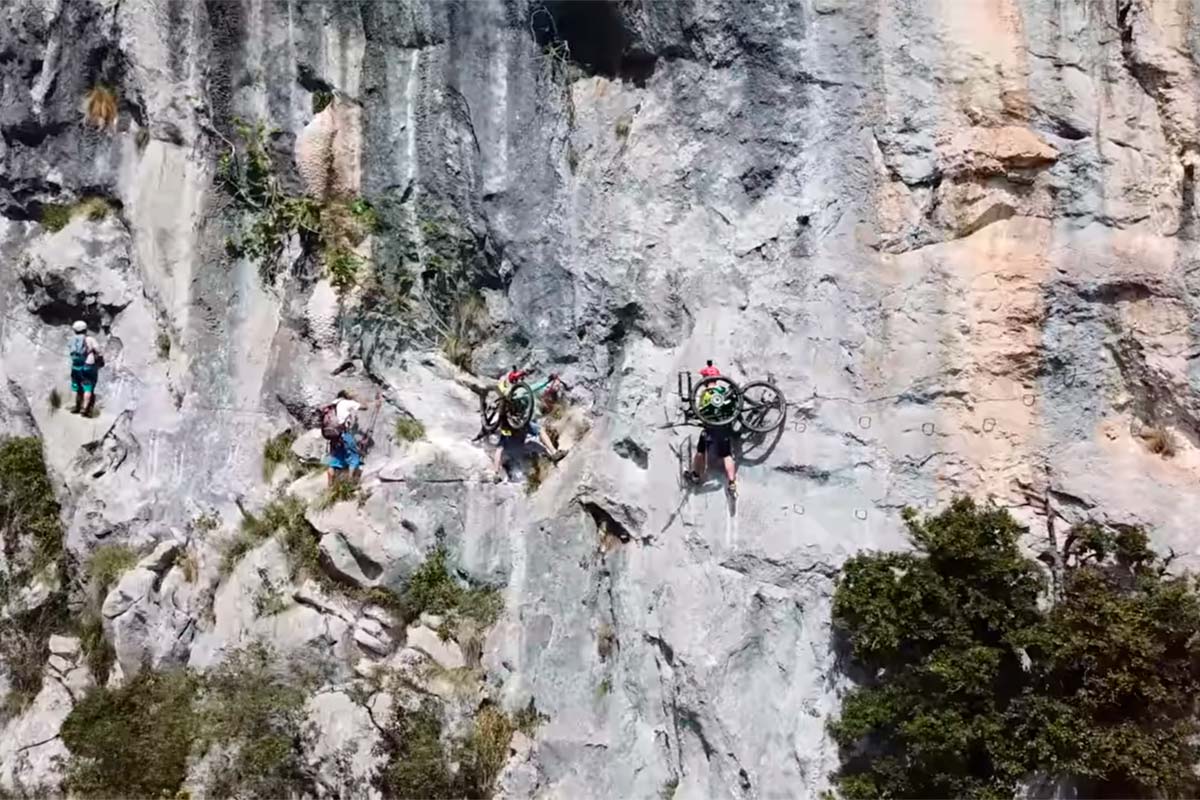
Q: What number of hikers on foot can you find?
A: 2